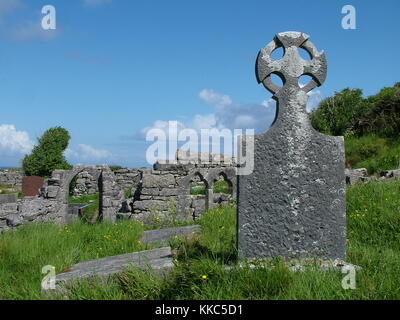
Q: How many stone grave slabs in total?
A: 2